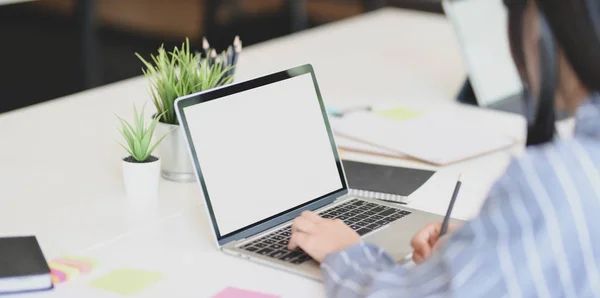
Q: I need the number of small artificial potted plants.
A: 2